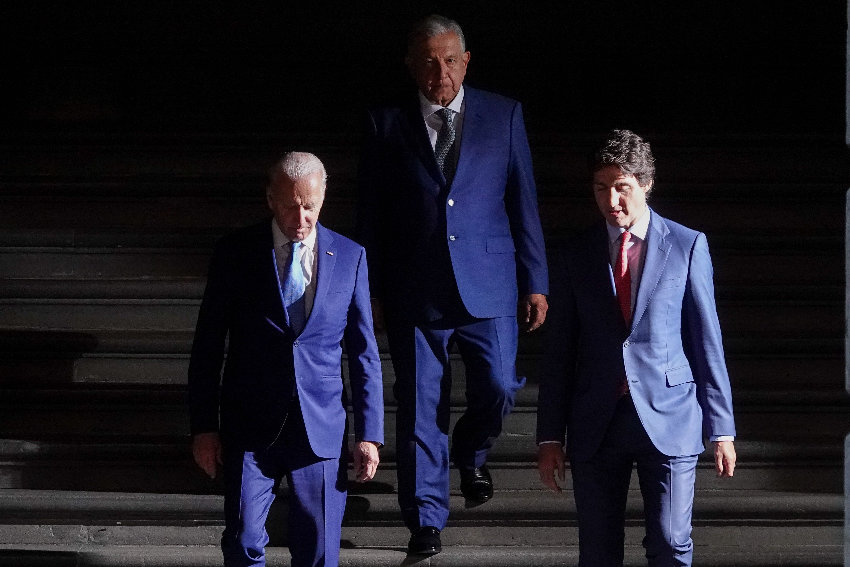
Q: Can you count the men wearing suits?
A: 3